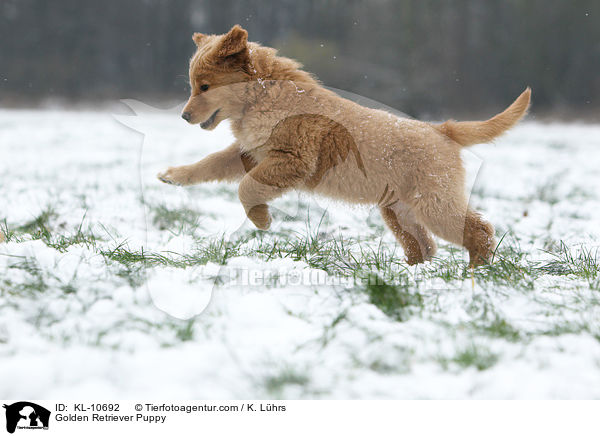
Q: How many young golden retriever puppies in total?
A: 1